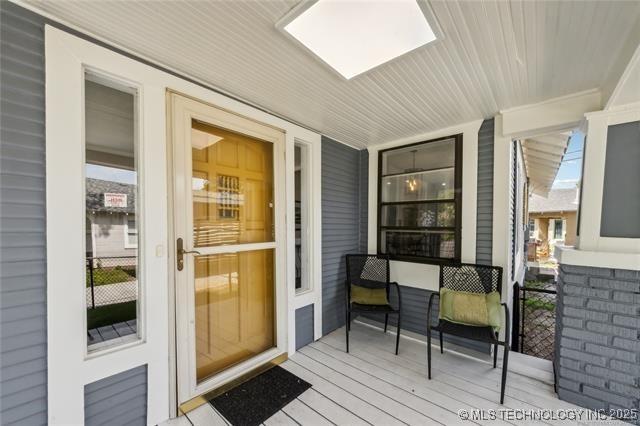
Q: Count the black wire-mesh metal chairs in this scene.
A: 2